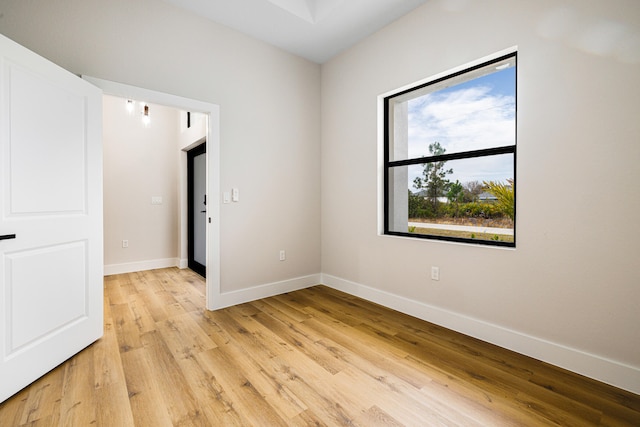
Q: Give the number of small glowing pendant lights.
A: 2